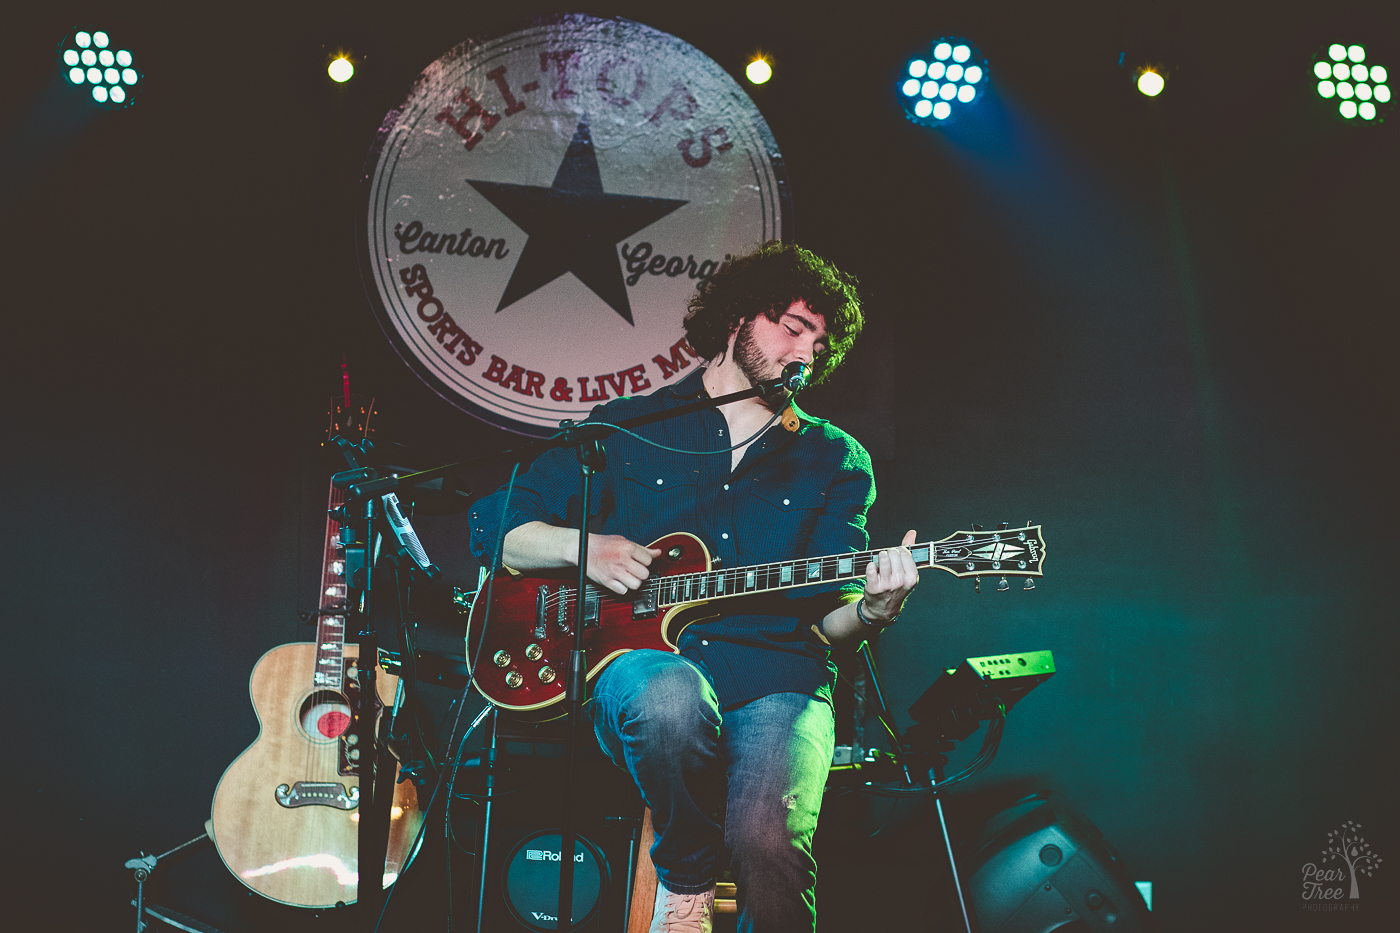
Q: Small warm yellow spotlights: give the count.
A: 3